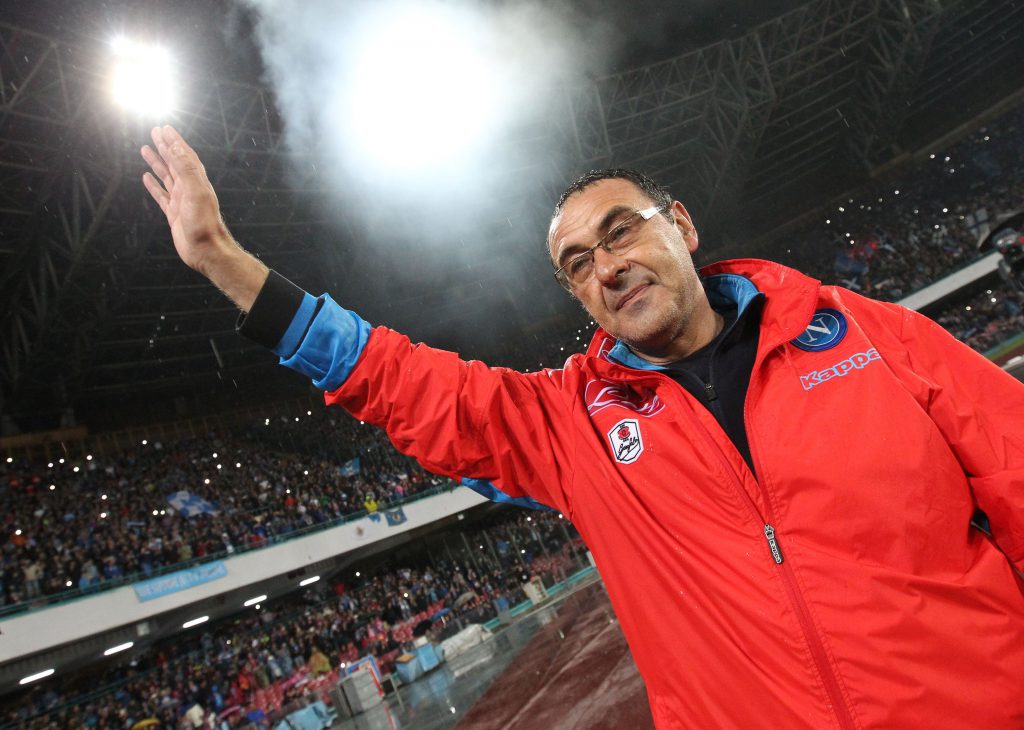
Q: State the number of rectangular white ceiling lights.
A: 5